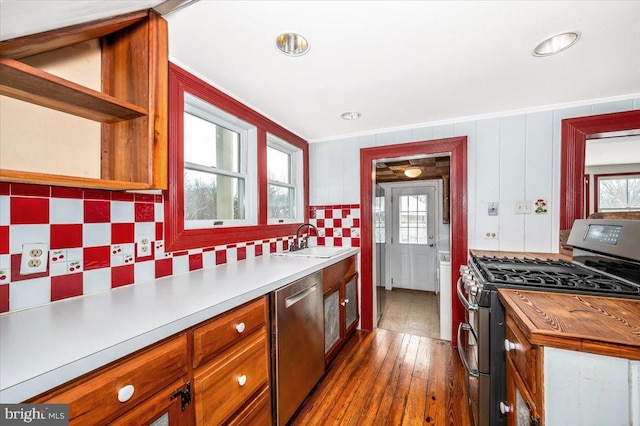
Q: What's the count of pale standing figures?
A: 0